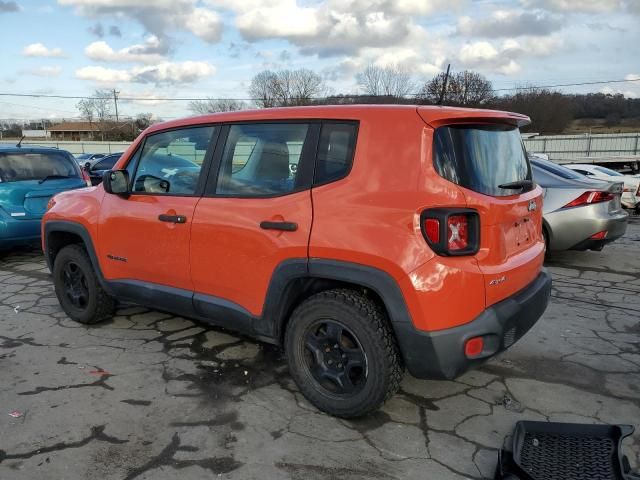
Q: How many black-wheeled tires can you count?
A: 2